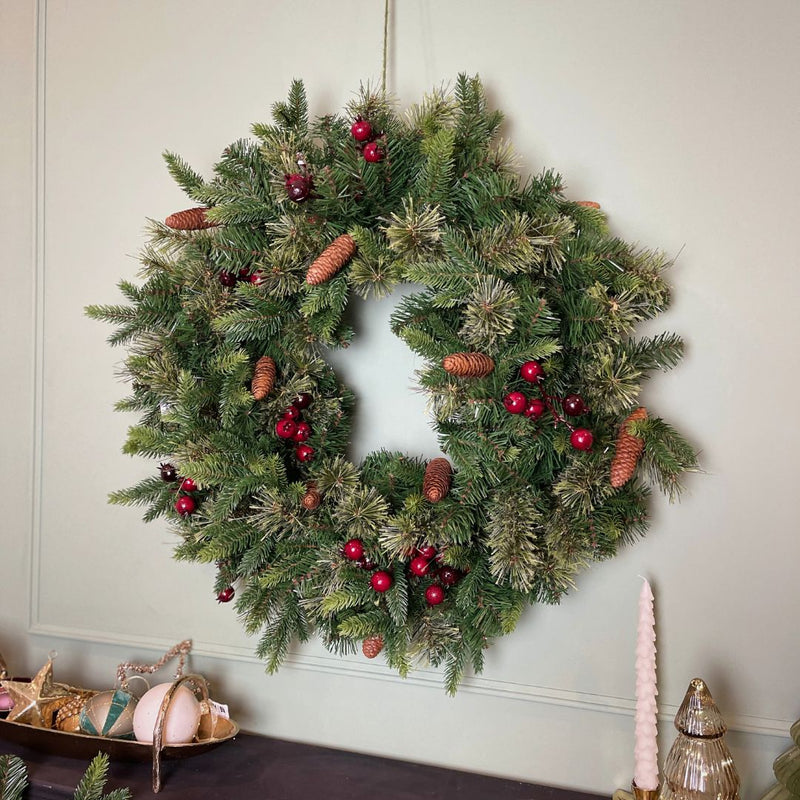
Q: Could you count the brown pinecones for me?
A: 9